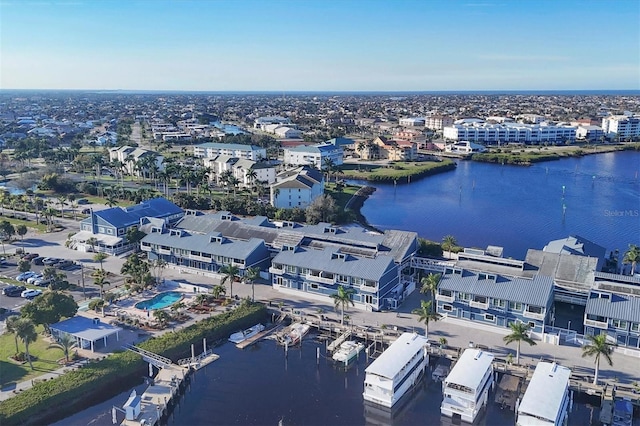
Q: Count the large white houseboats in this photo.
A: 3